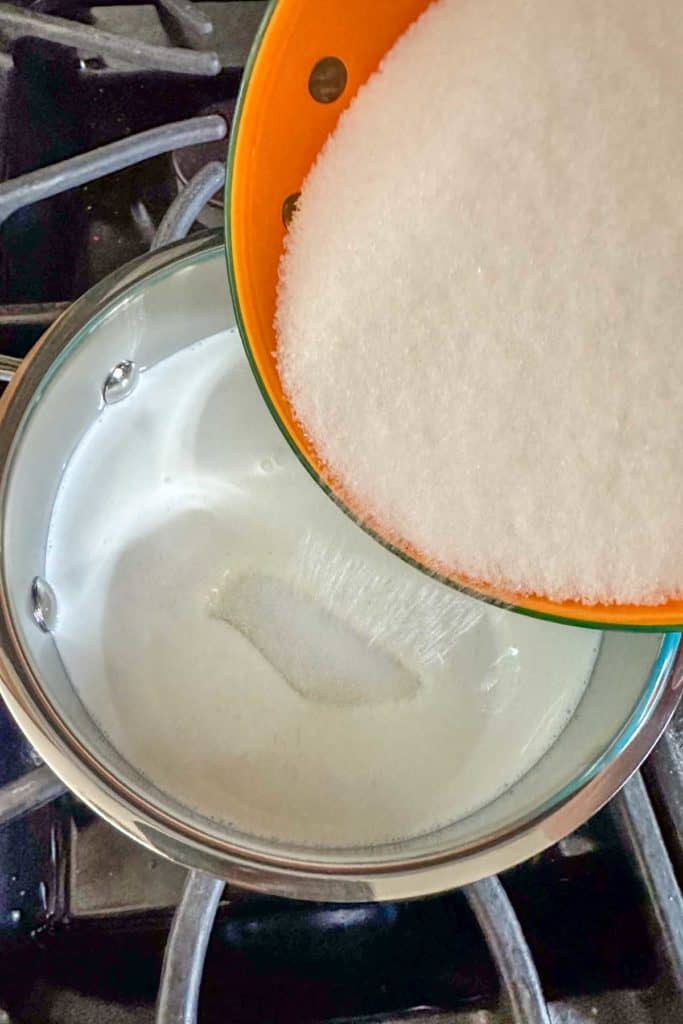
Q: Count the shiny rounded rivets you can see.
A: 2